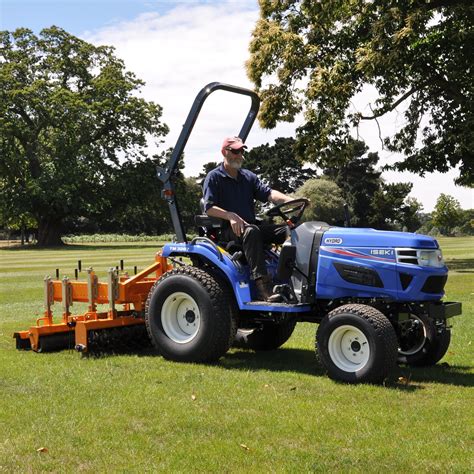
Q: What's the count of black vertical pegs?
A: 6